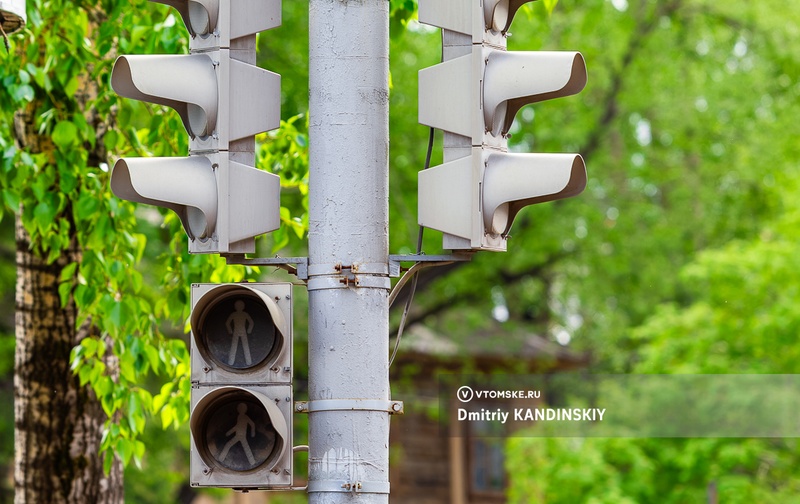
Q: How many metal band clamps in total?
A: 4